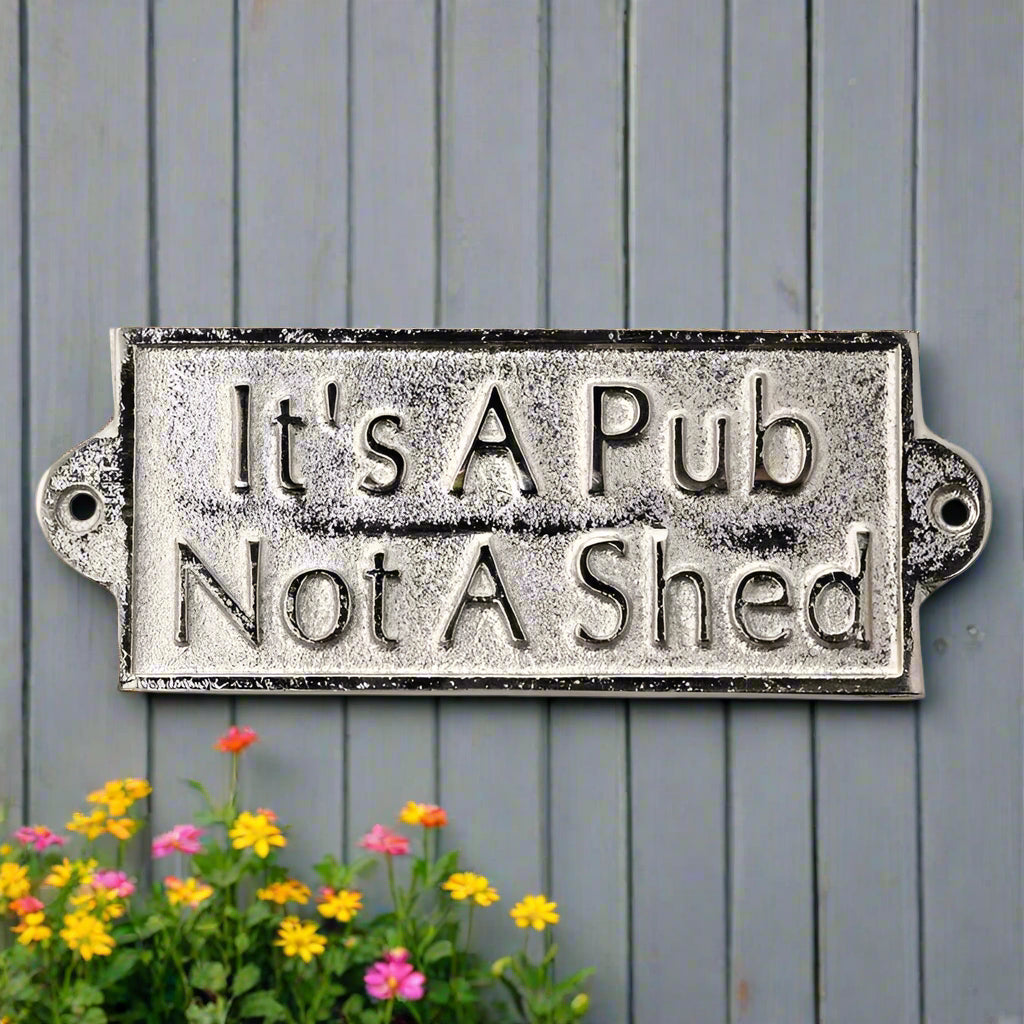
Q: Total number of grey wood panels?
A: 11